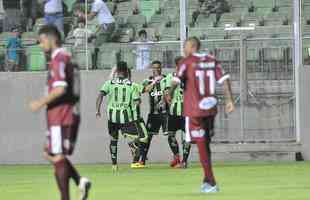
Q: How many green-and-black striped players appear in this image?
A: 4